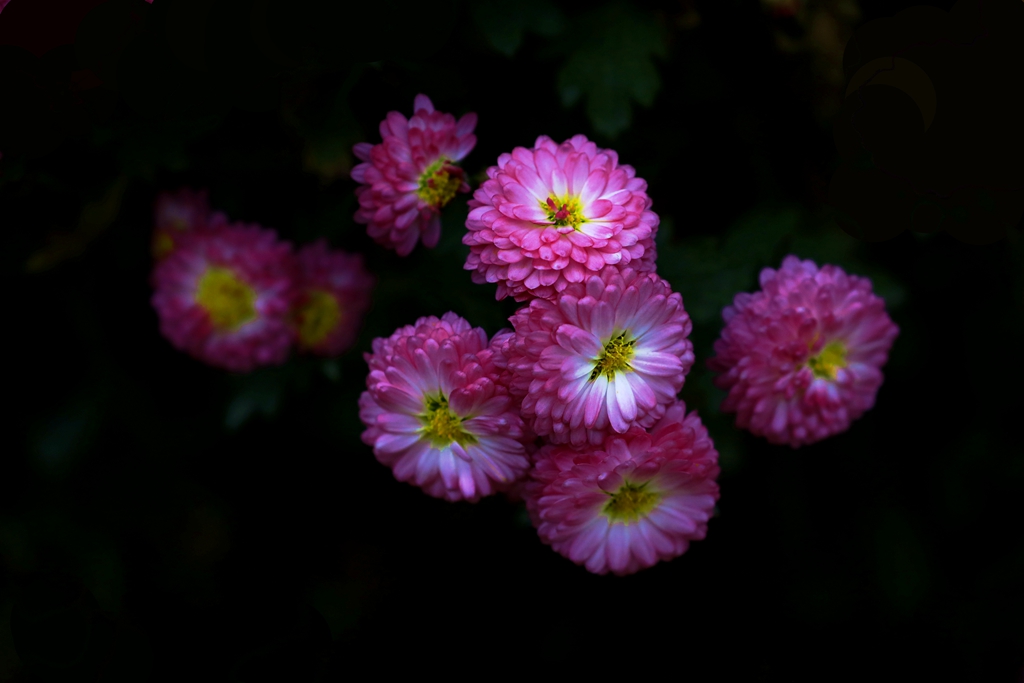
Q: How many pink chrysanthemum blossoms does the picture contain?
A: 9